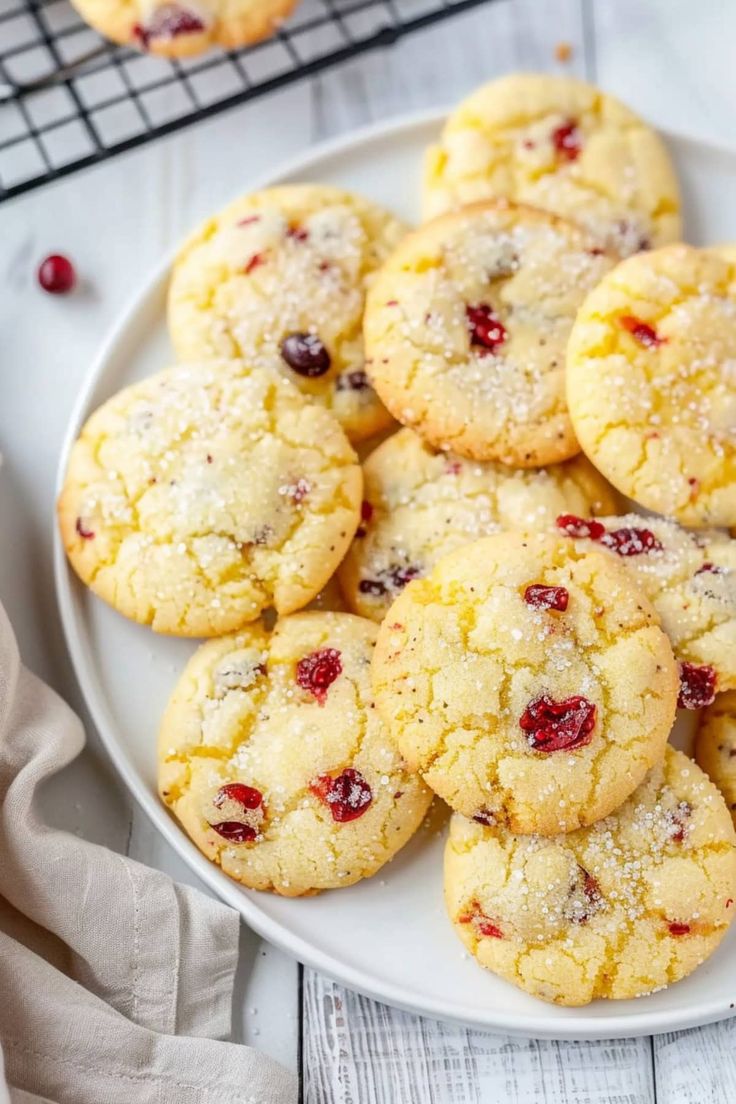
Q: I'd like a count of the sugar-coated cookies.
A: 12